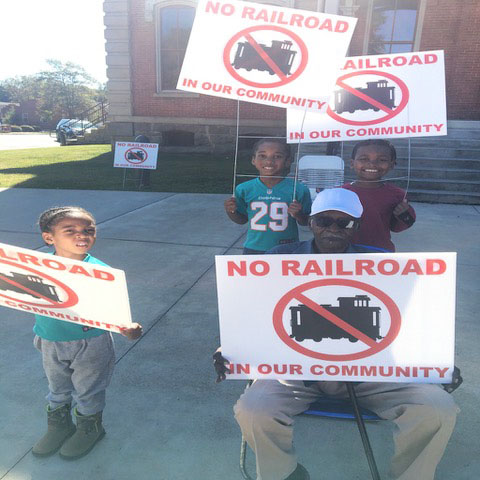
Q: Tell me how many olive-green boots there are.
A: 2